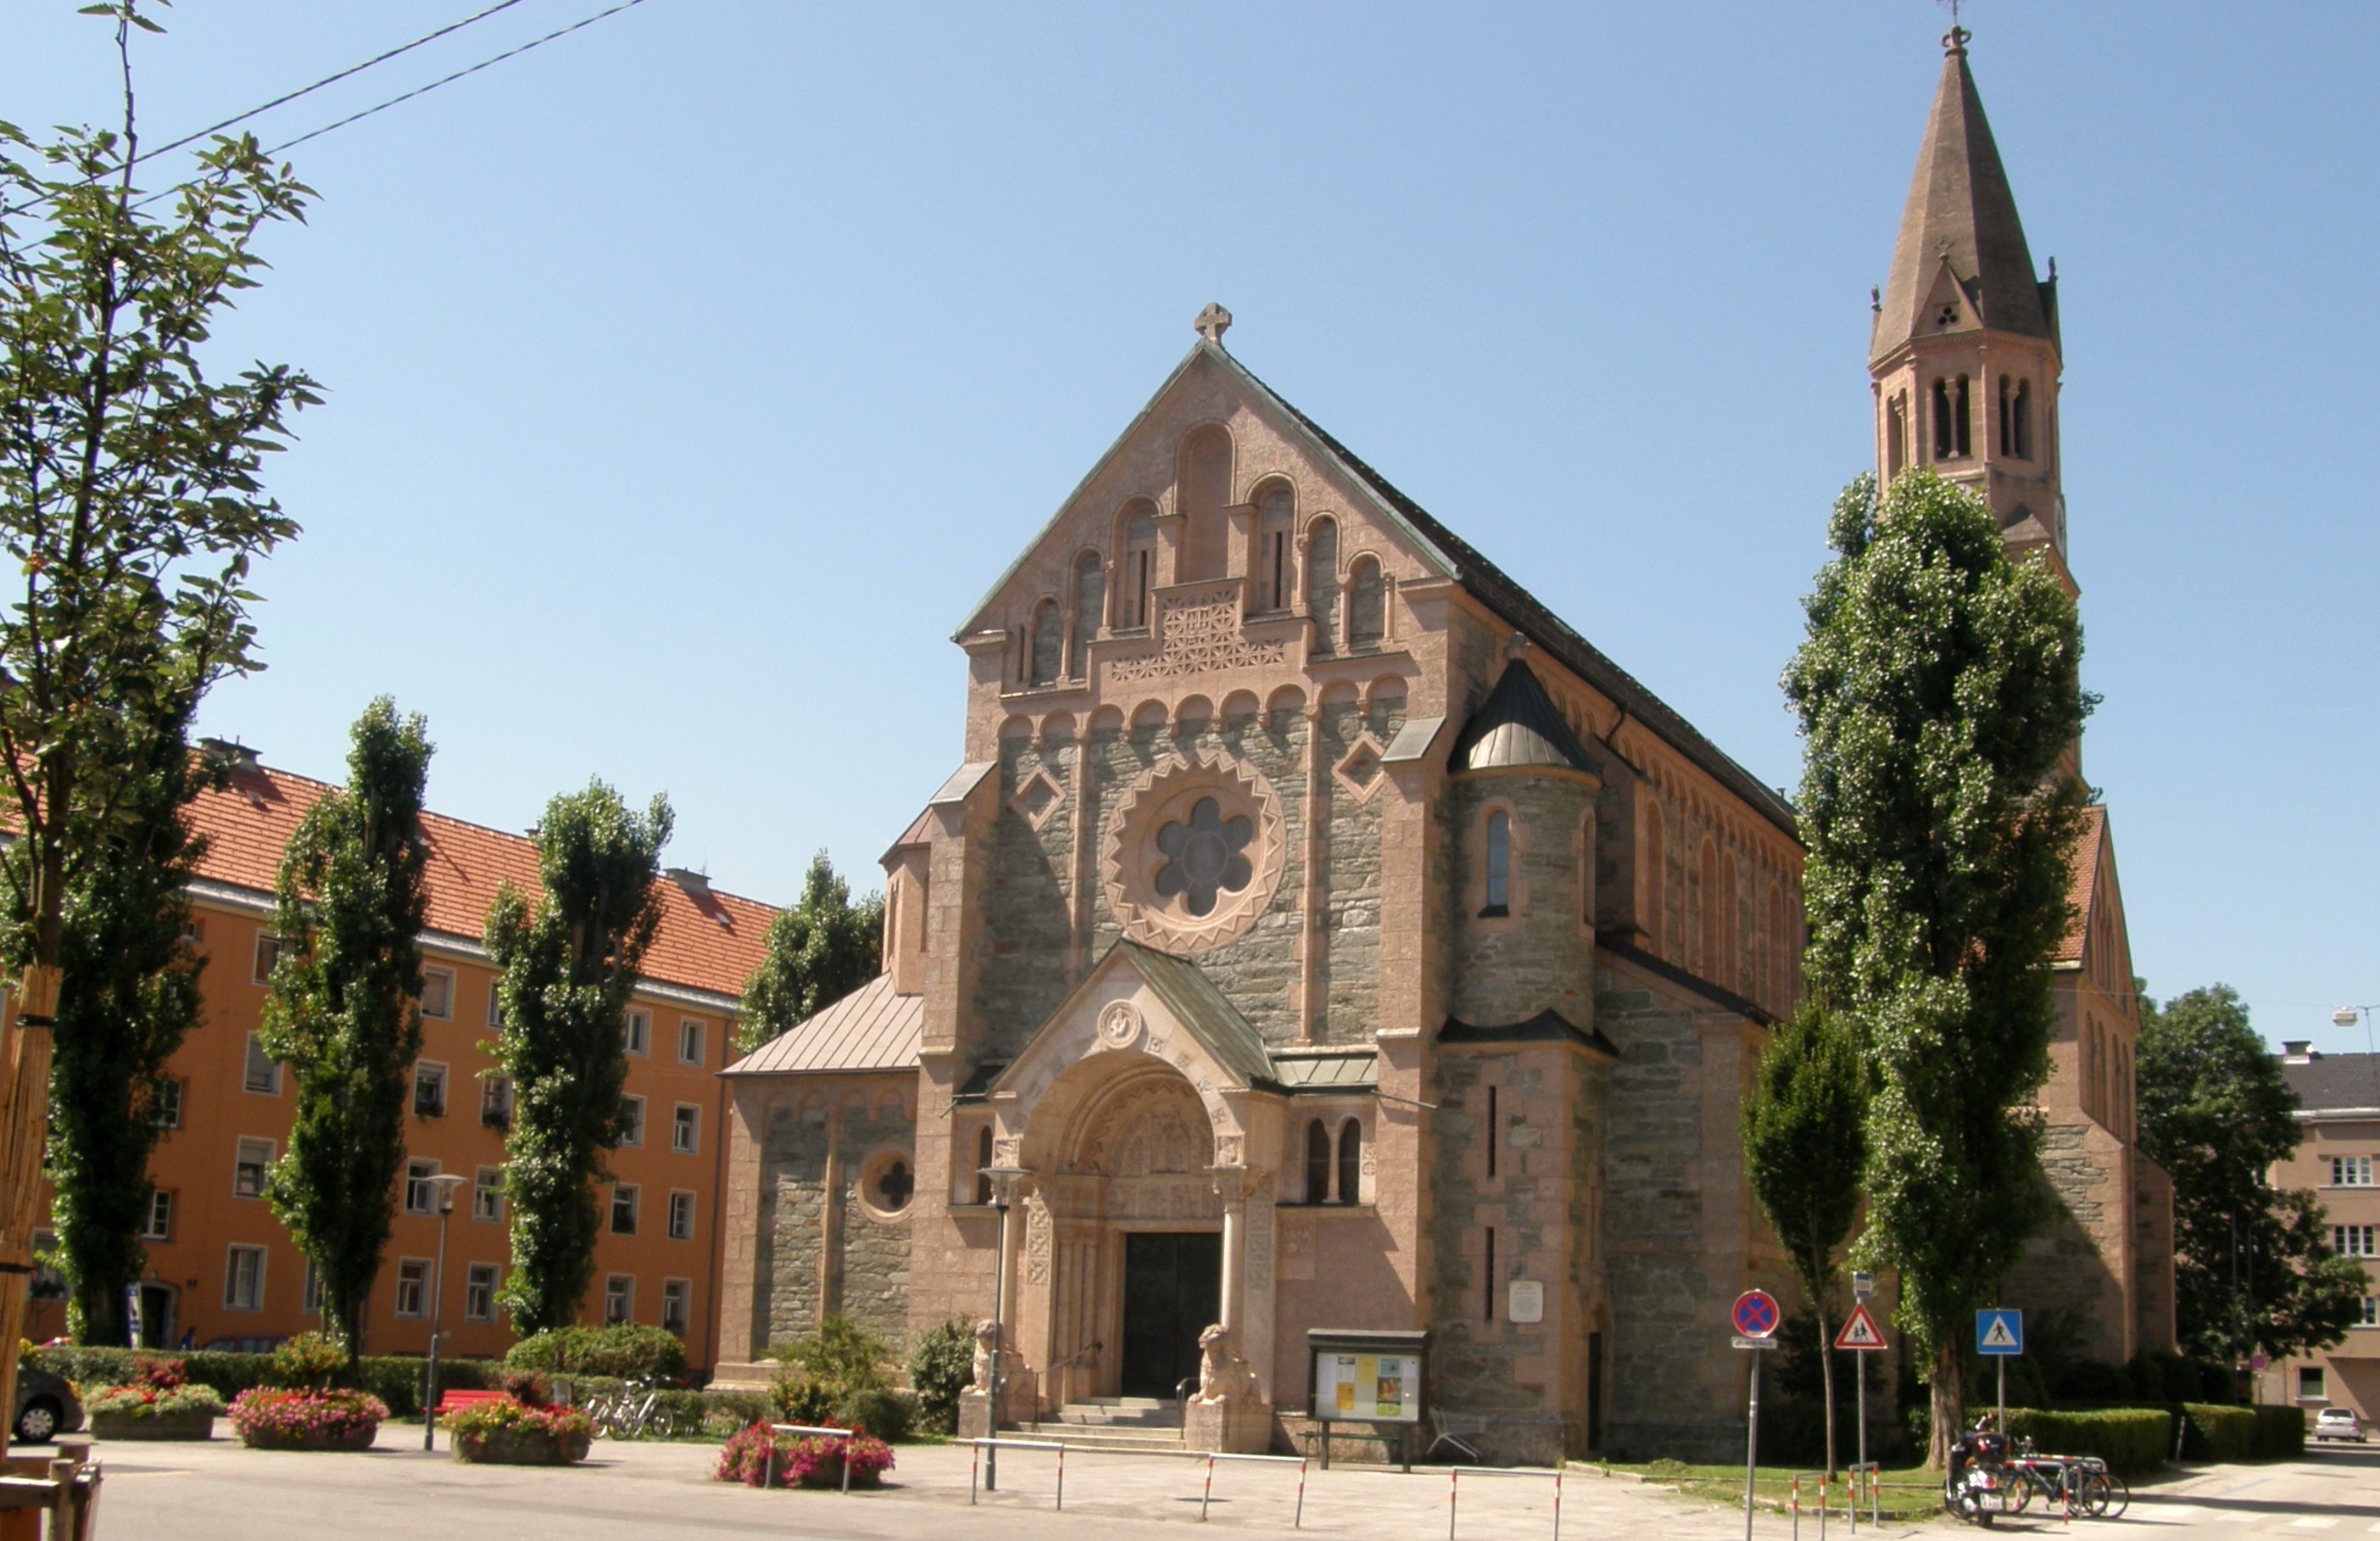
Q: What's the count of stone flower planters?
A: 4